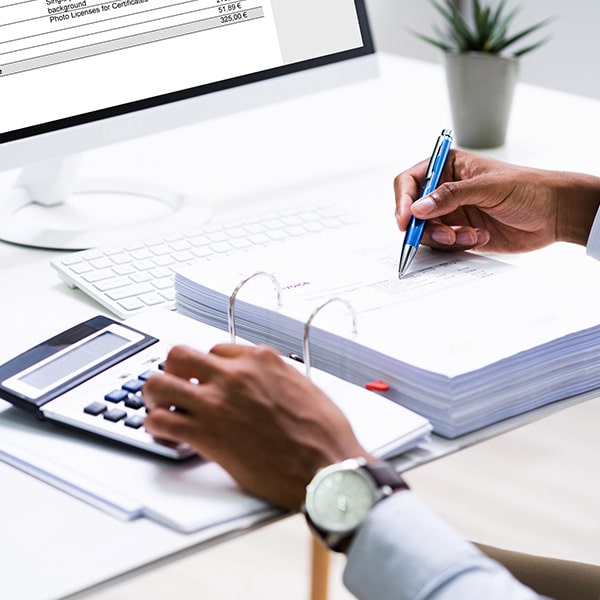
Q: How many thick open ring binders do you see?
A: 1